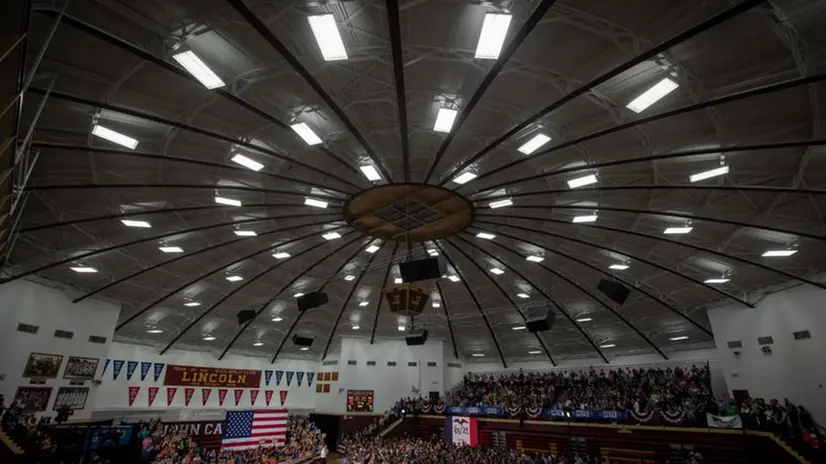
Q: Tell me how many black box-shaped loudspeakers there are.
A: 7